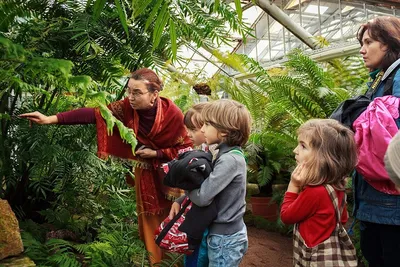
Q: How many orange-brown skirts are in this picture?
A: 1